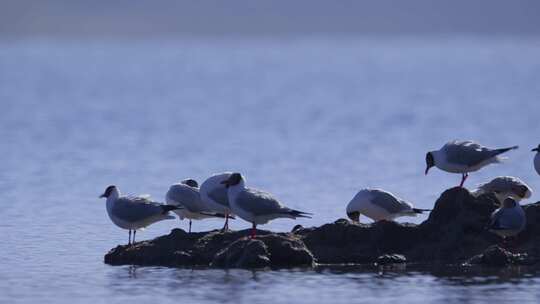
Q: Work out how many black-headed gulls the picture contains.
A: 9